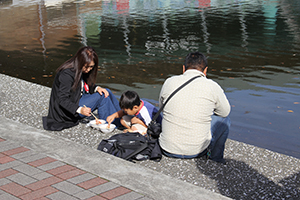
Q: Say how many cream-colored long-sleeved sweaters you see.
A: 1